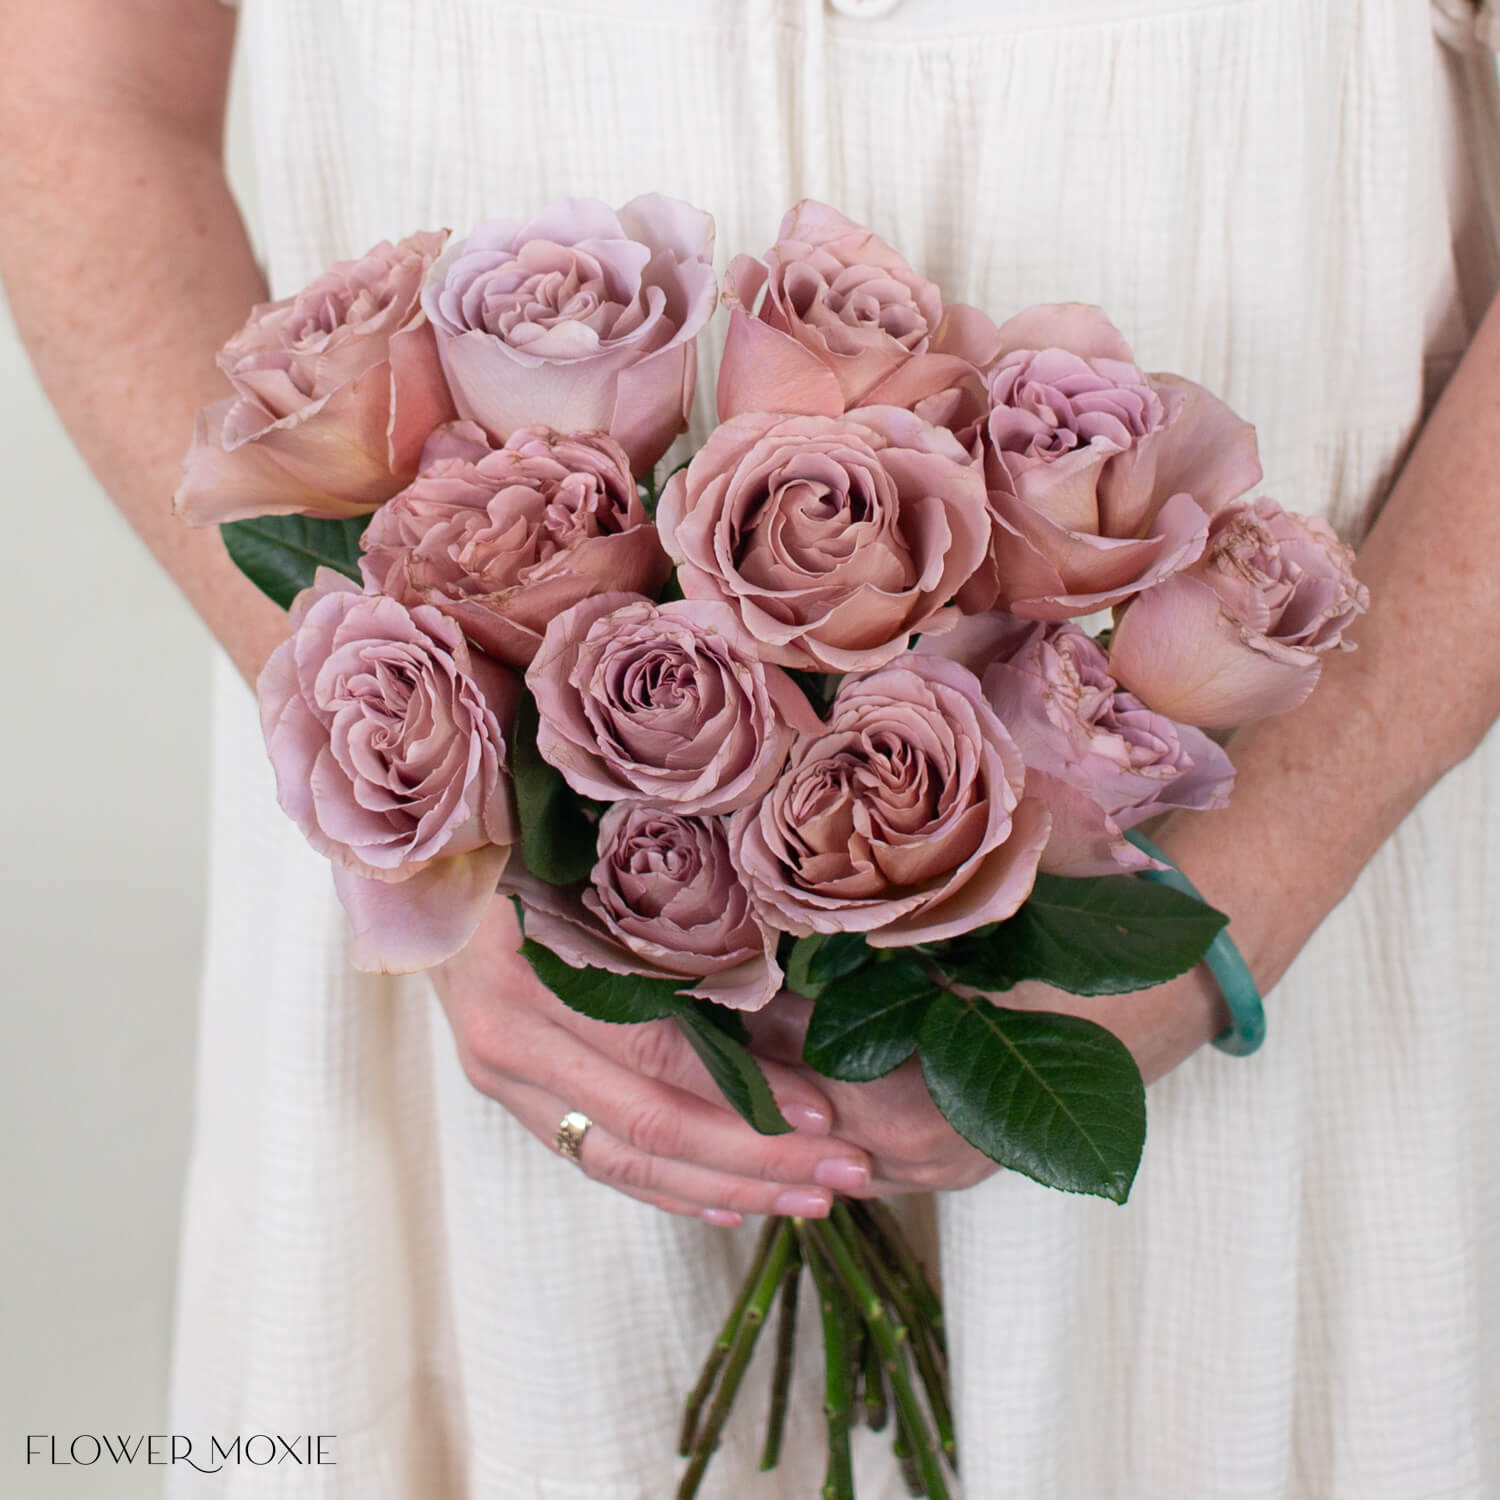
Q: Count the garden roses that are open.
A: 12